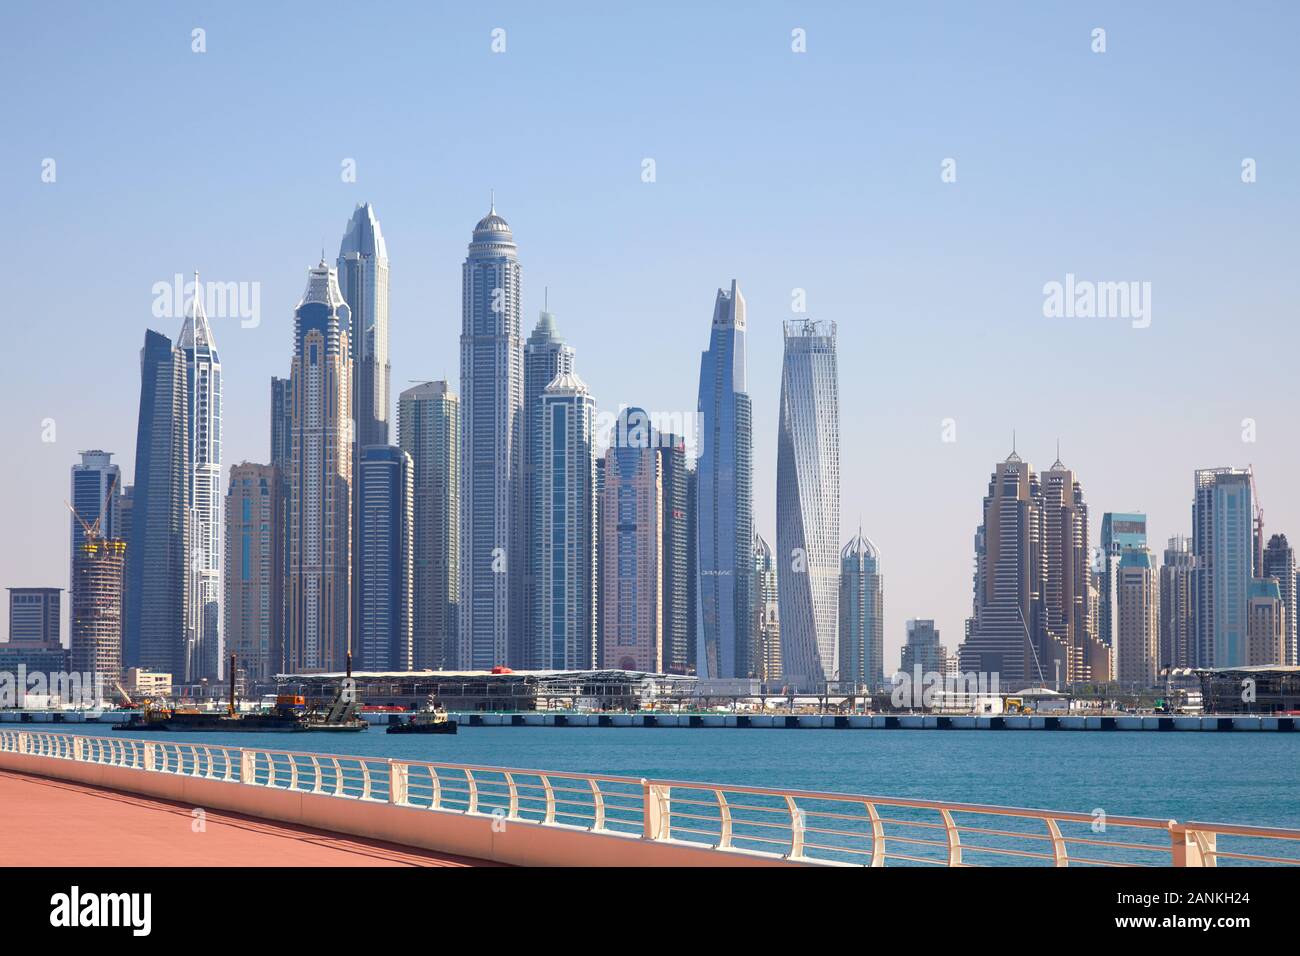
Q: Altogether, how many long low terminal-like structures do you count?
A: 2